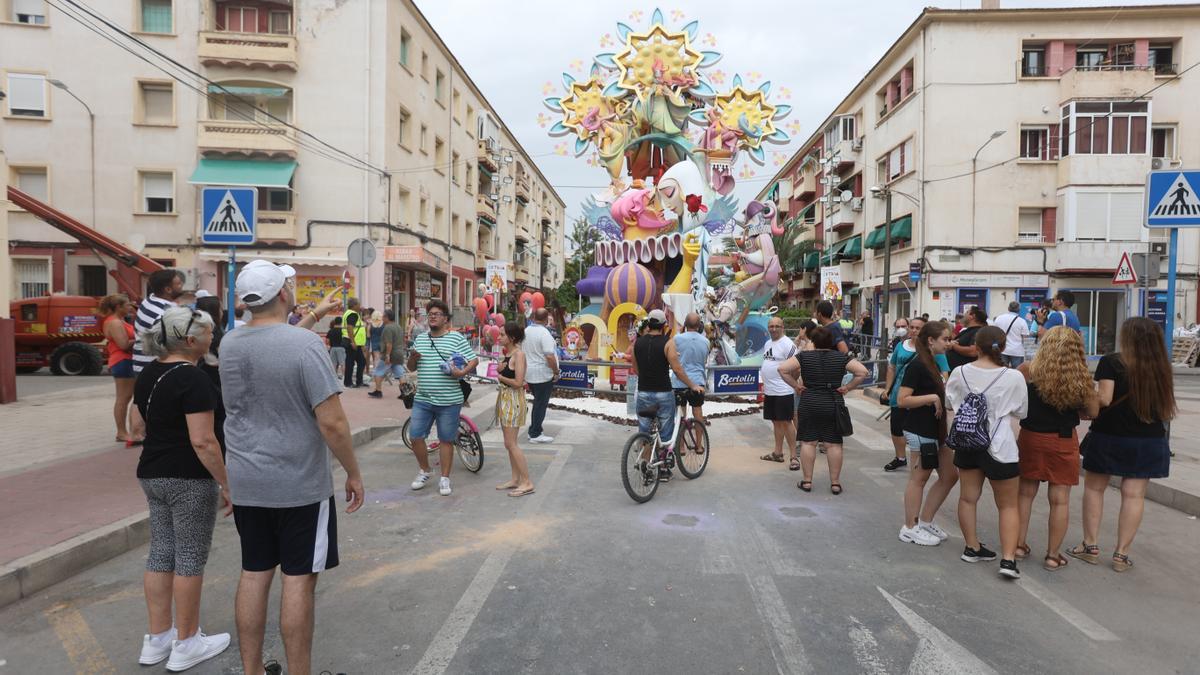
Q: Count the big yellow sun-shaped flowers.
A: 3